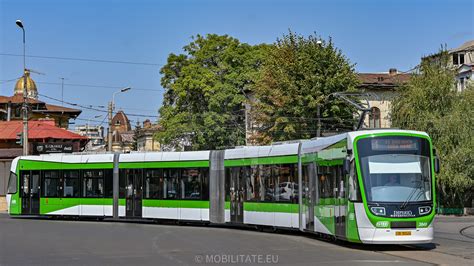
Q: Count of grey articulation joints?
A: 3